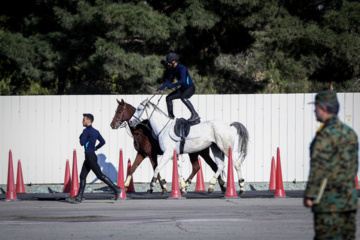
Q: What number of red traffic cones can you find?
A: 12